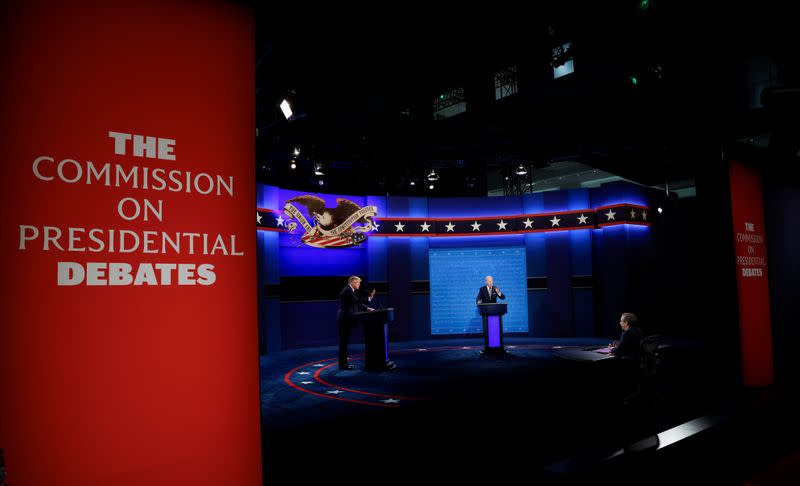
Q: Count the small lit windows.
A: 3